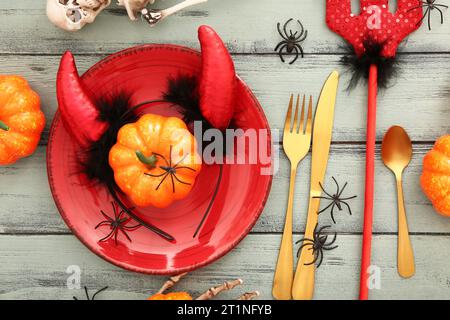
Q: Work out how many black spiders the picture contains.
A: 7